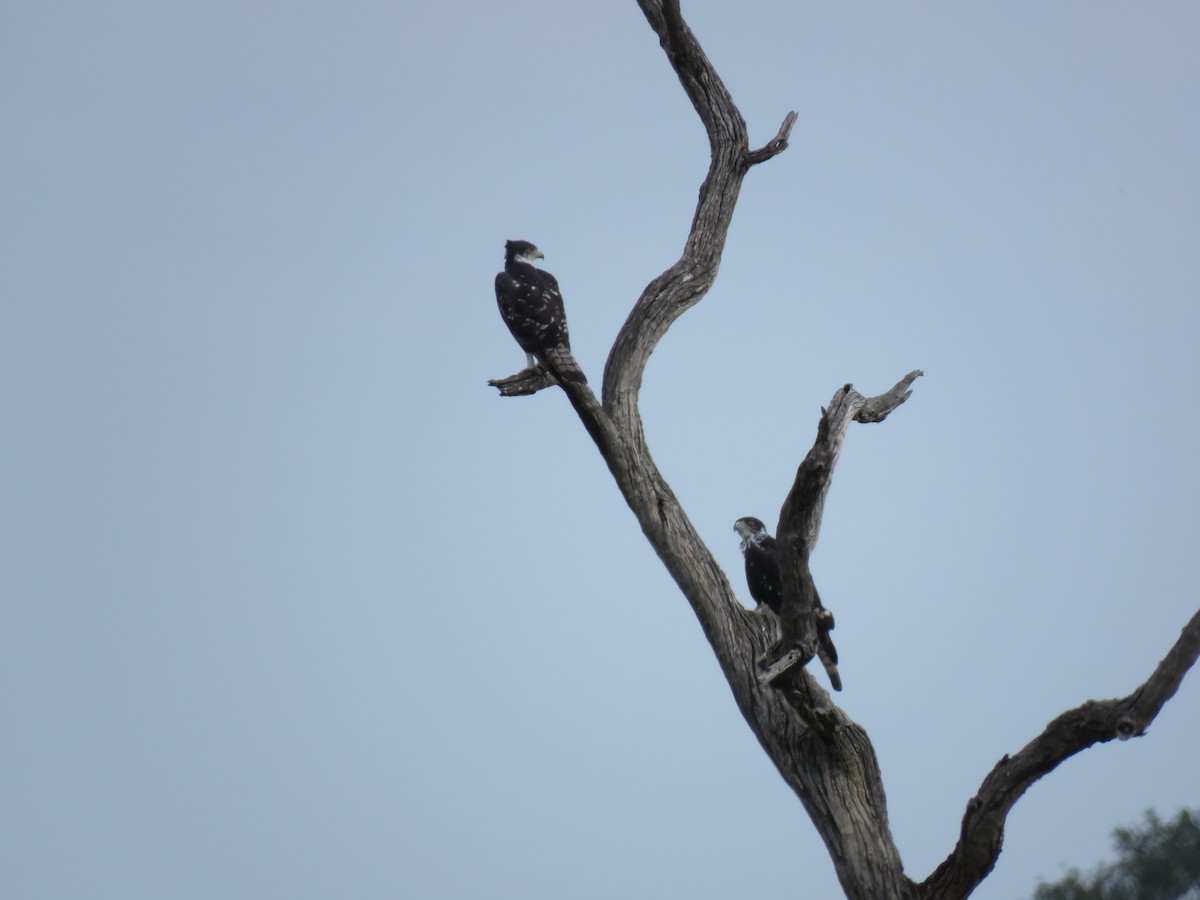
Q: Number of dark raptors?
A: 2